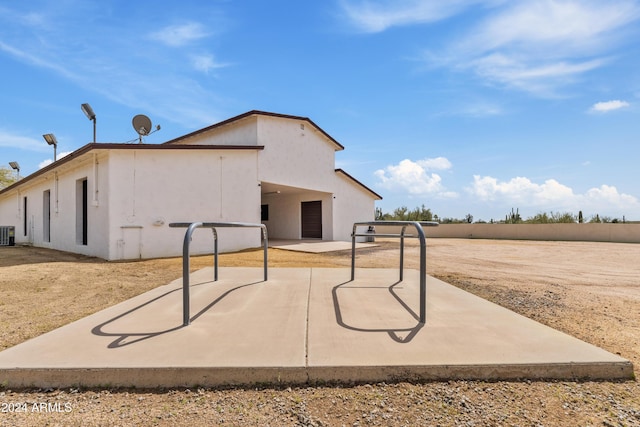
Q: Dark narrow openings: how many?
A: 3